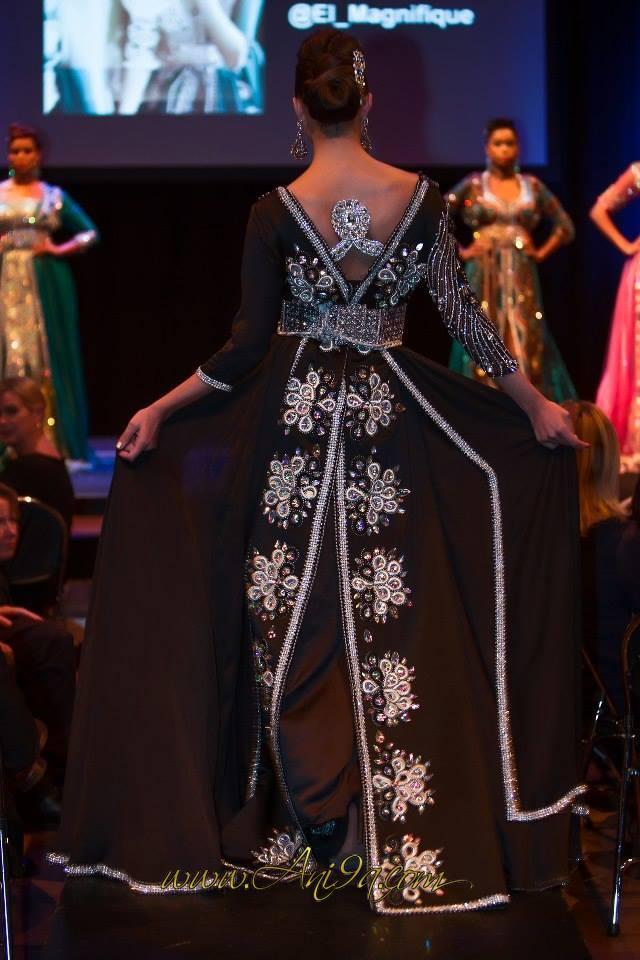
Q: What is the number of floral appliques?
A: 13